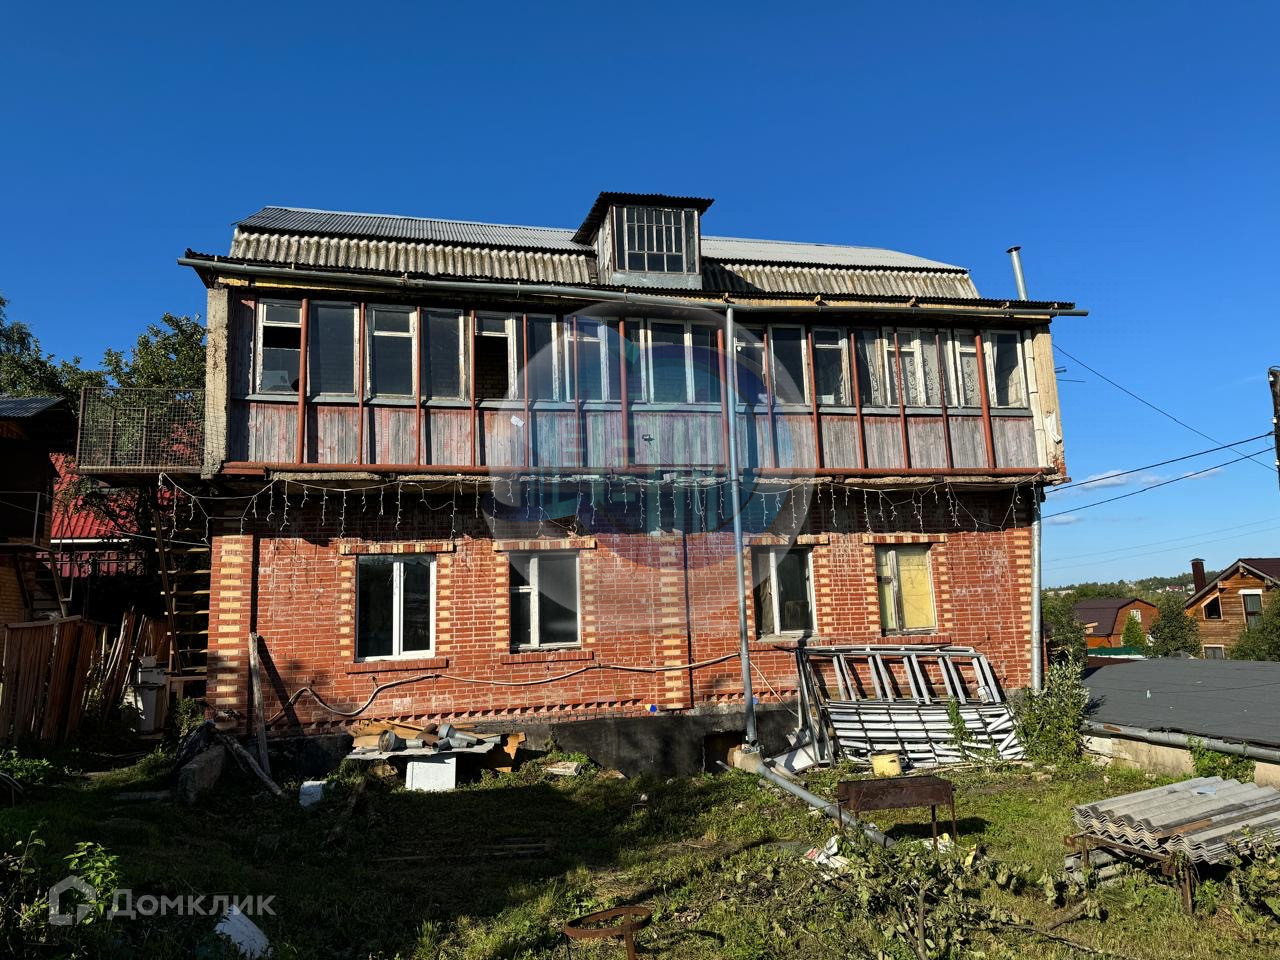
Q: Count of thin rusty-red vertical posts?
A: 14